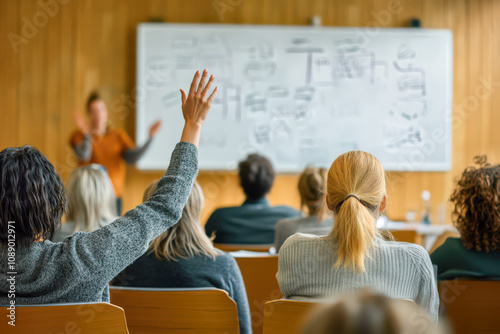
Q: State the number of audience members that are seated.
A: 8